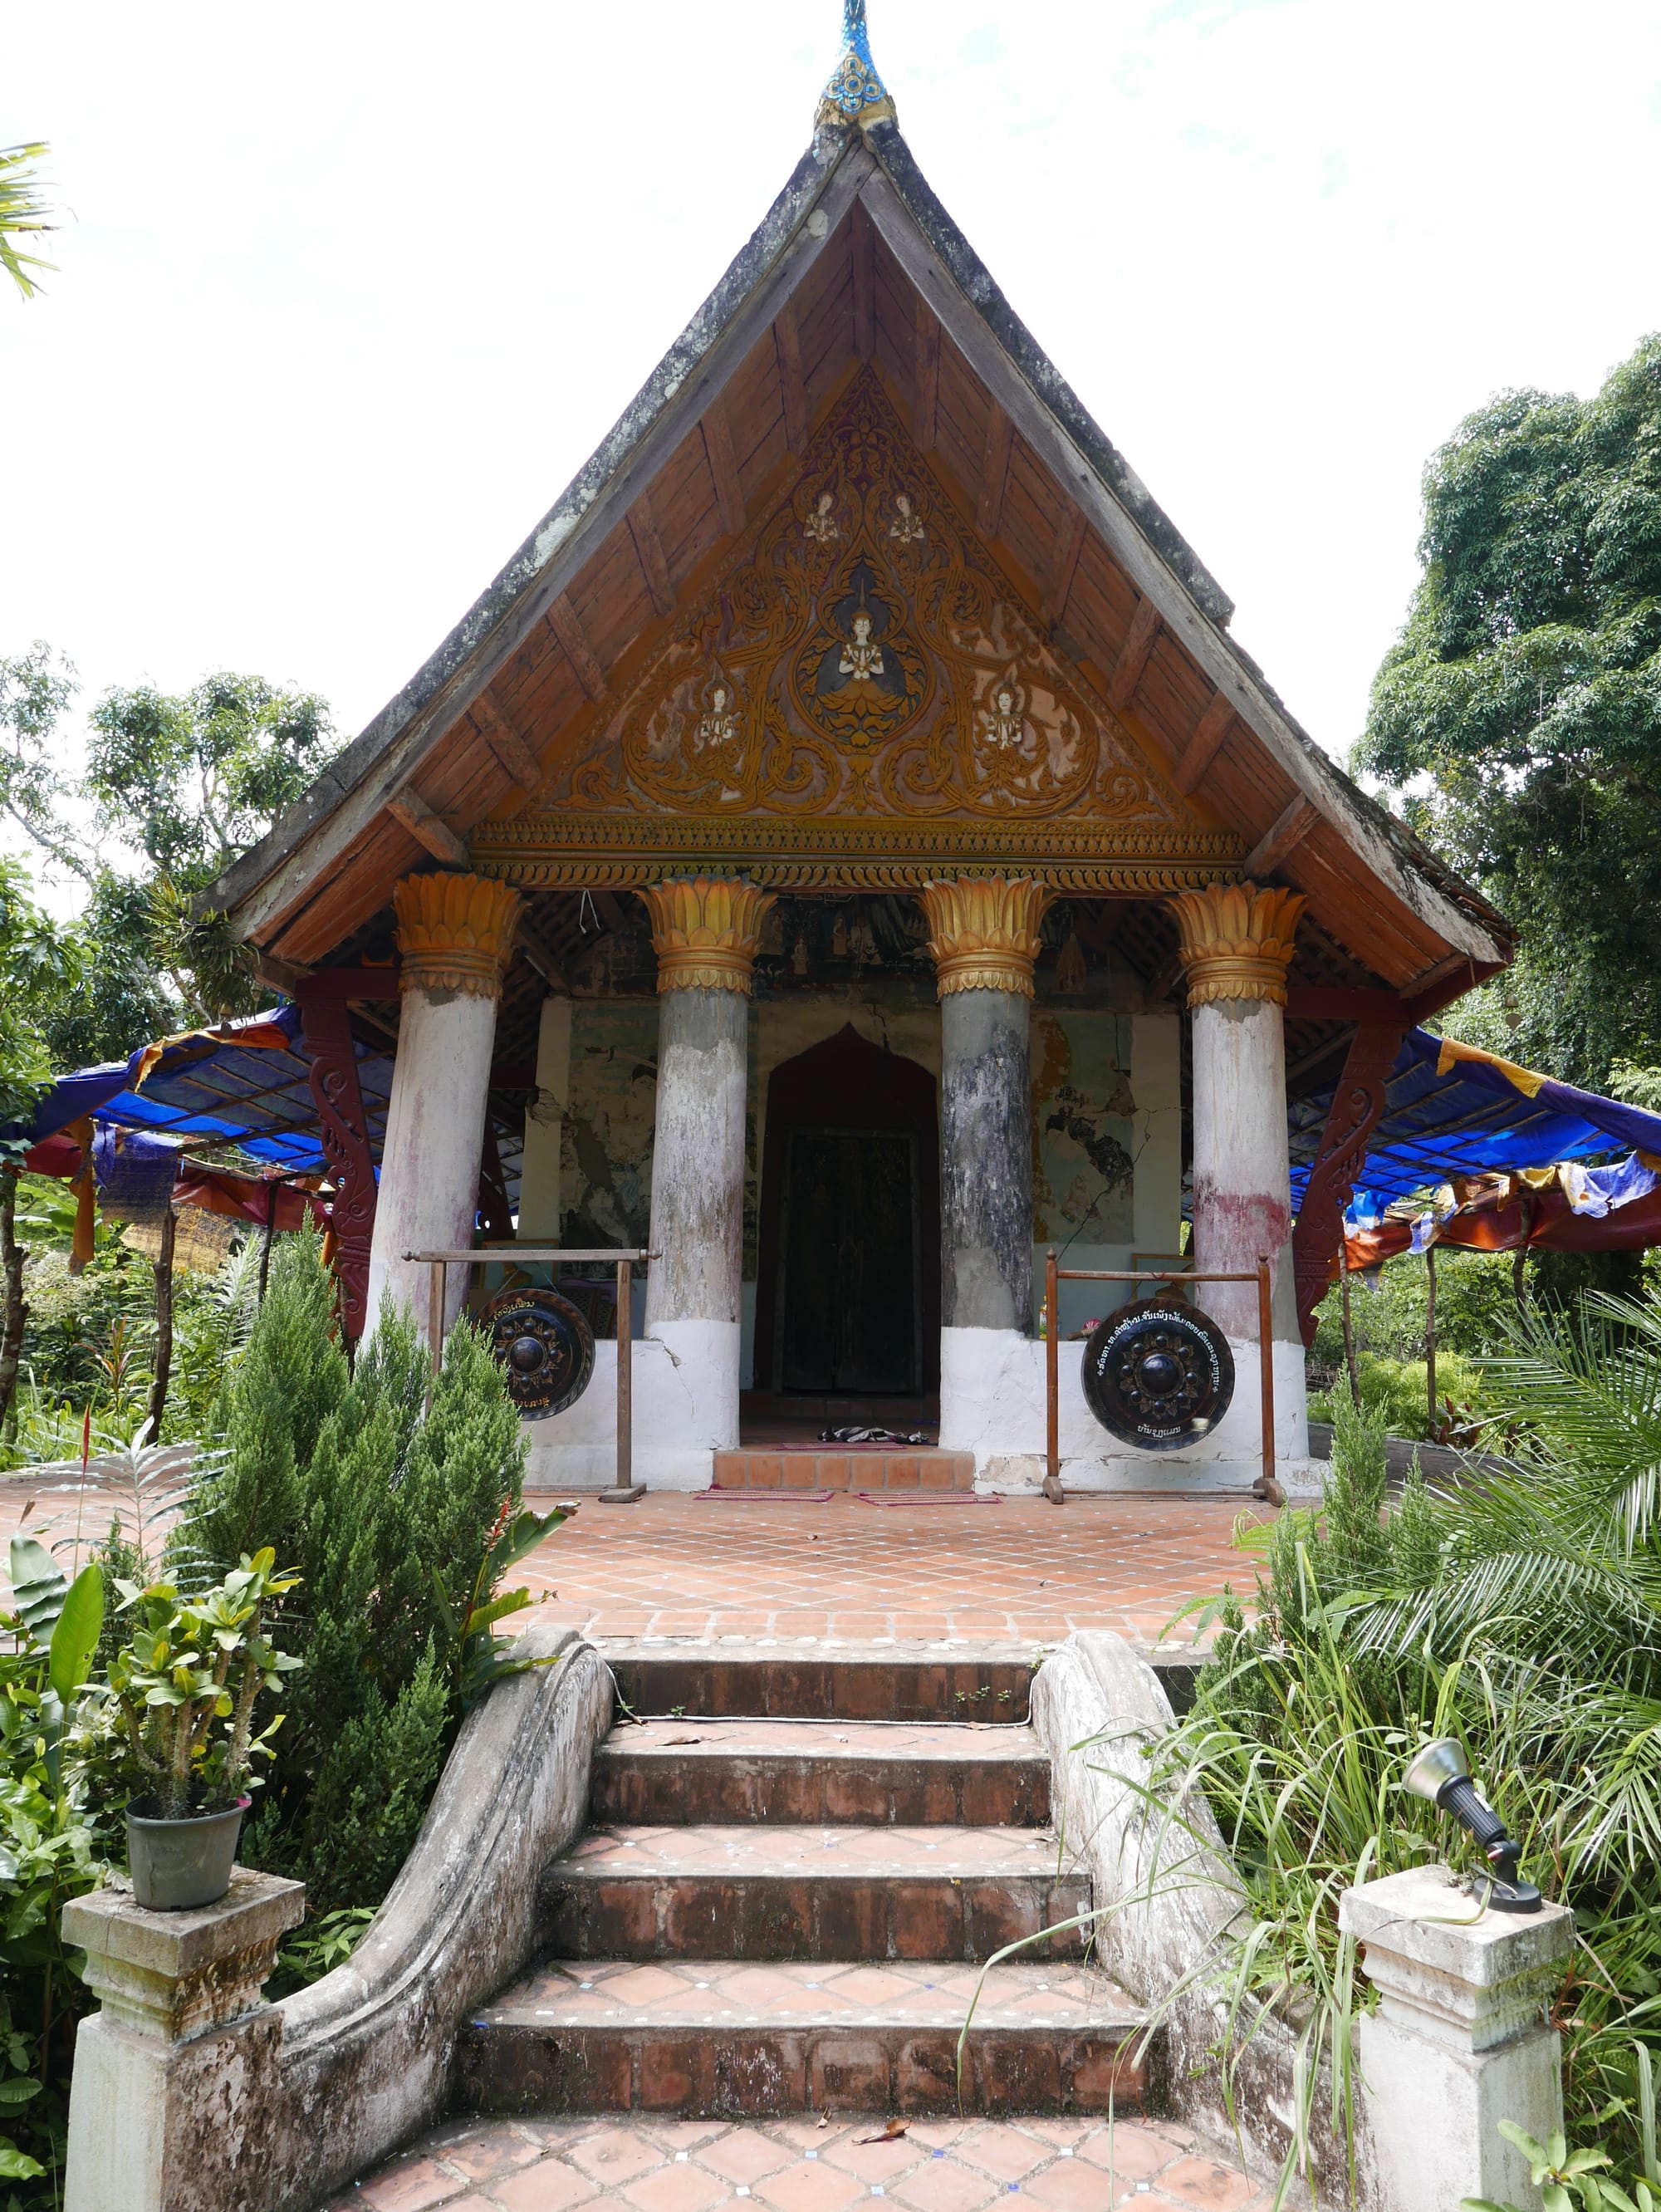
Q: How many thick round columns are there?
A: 4